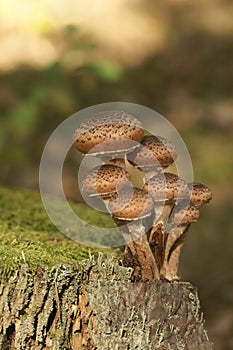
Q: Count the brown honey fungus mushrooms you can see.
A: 7